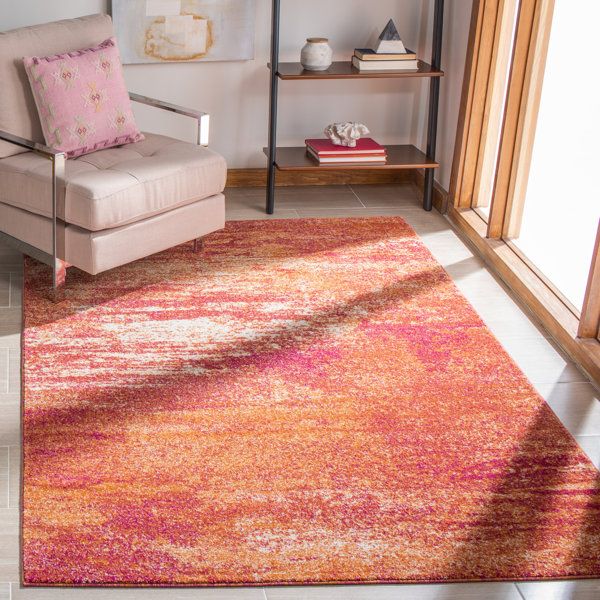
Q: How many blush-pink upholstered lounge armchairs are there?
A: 1